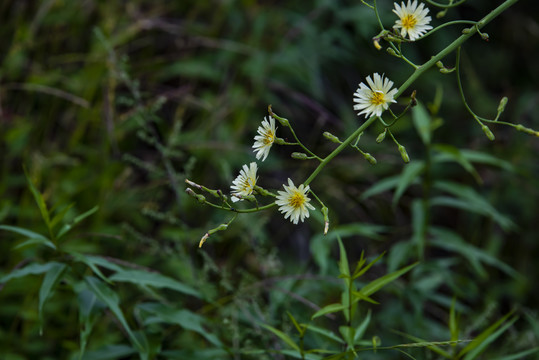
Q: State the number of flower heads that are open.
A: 5